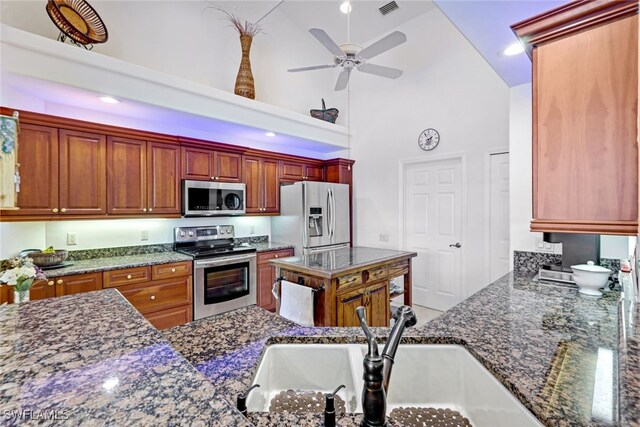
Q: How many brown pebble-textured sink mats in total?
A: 2